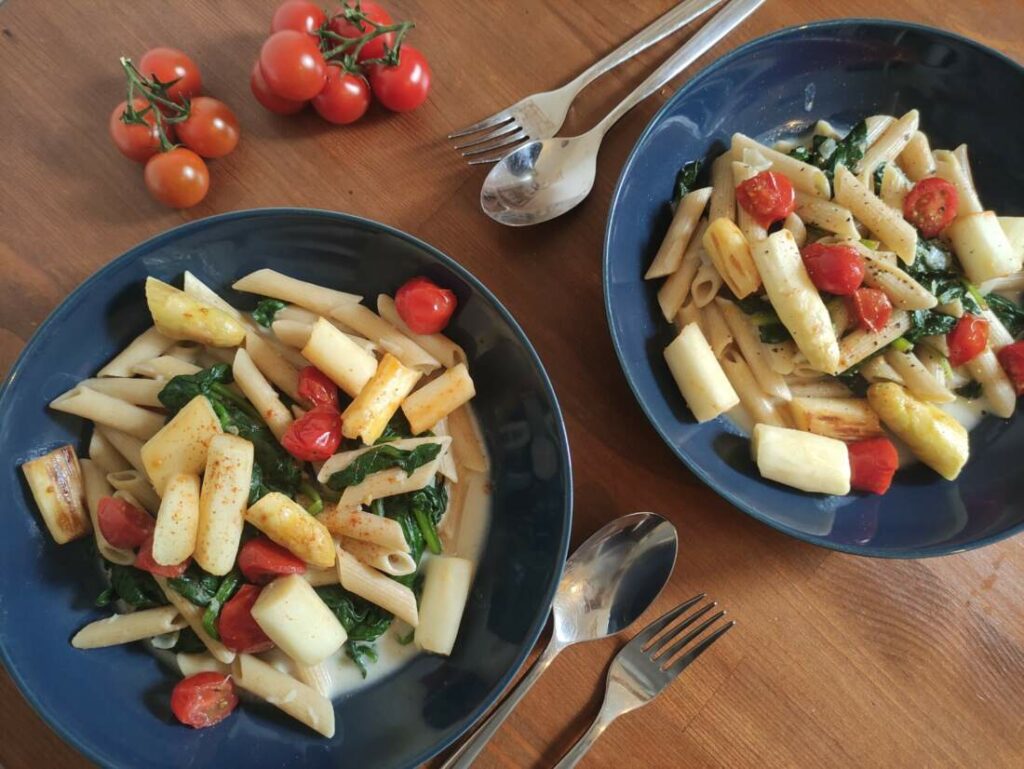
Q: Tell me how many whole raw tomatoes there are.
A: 10